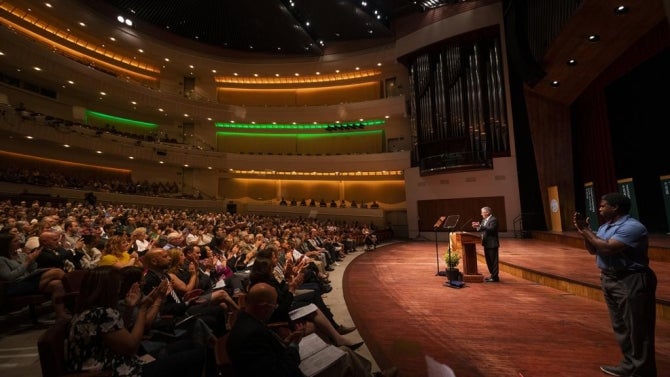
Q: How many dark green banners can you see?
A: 3